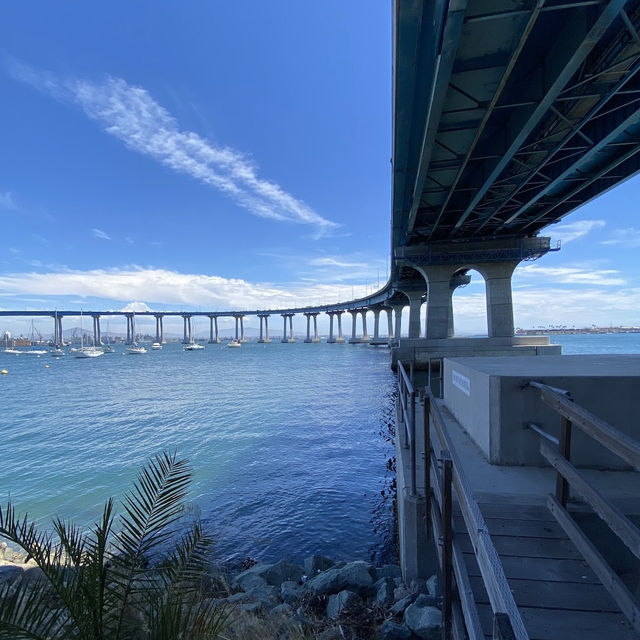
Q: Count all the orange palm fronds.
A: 0